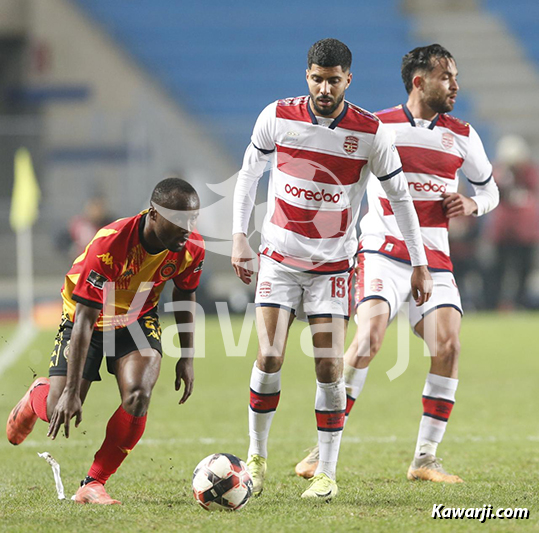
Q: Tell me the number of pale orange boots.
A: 2